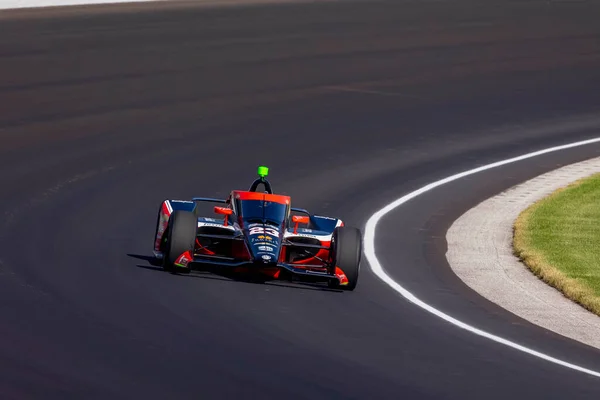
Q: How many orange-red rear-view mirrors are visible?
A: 2